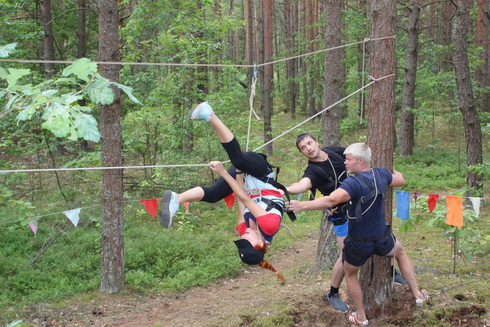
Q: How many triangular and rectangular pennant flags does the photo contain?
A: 12